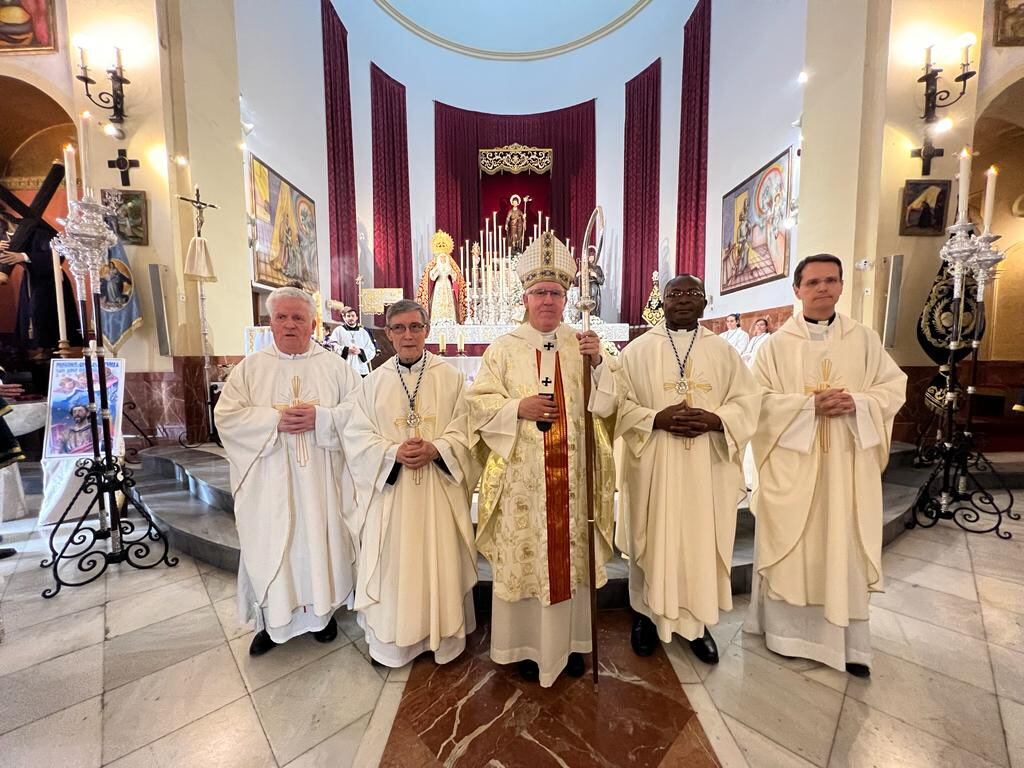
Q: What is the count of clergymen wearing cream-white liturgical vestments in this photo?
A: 5